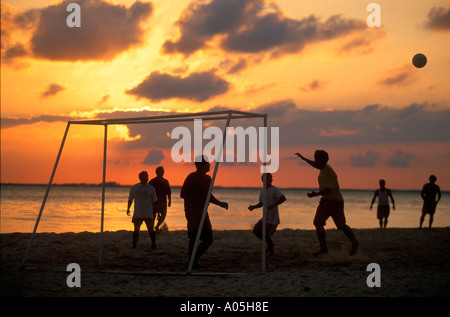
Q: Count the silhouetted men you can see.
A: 7